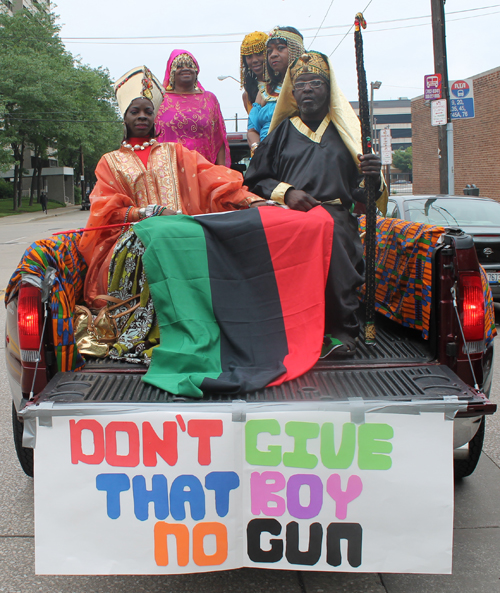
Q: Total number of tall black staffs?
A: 1